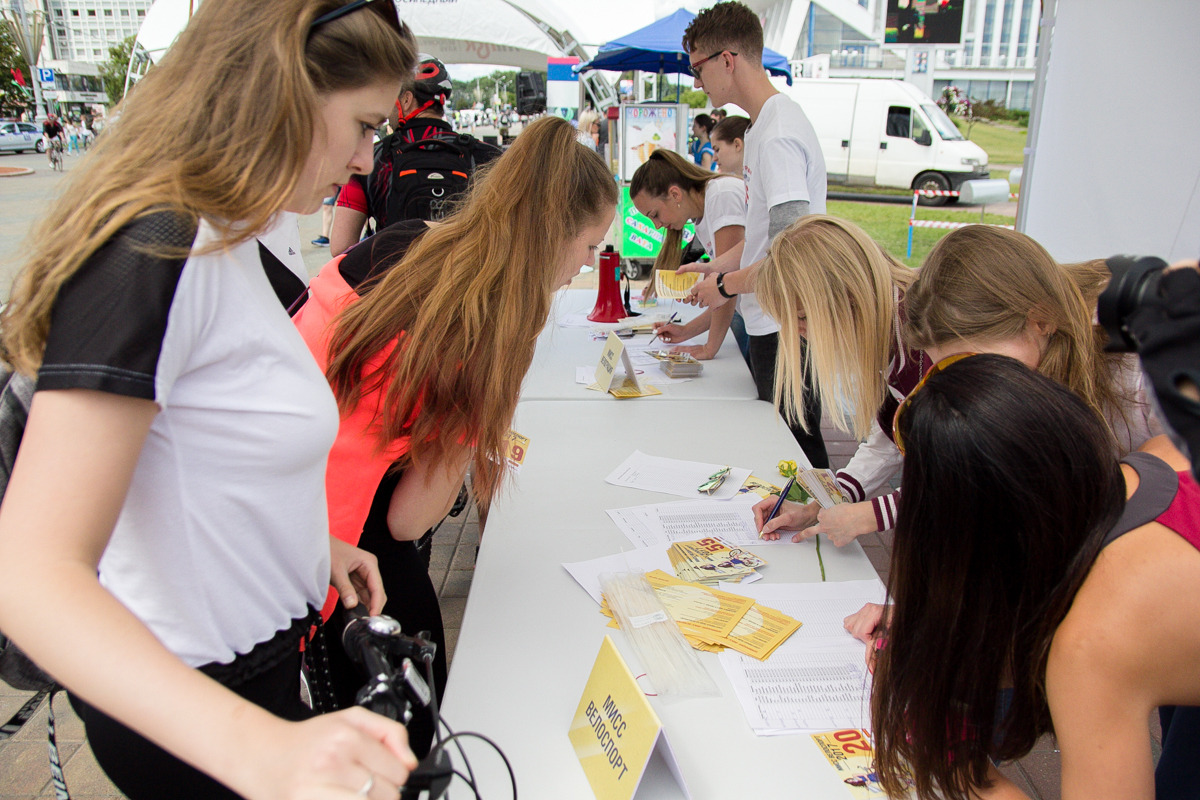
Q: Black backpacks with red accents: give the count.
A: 1